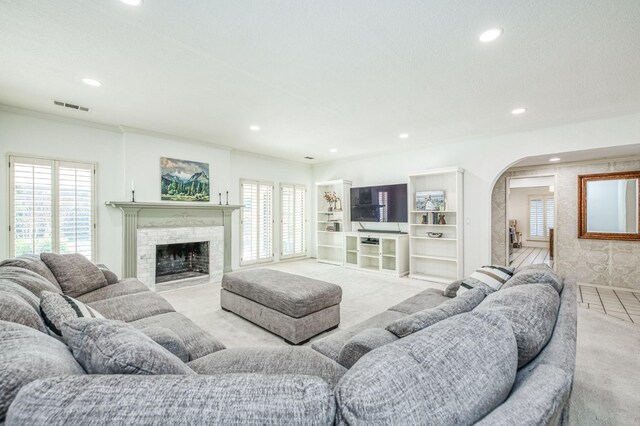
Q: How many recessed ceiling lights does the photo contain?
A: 8